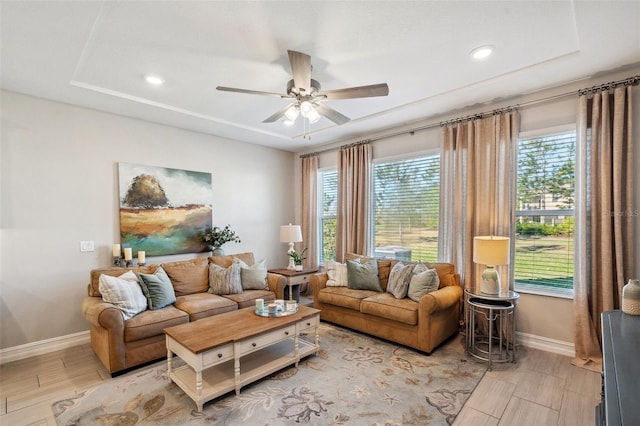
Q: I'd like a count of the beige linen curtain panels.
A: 4